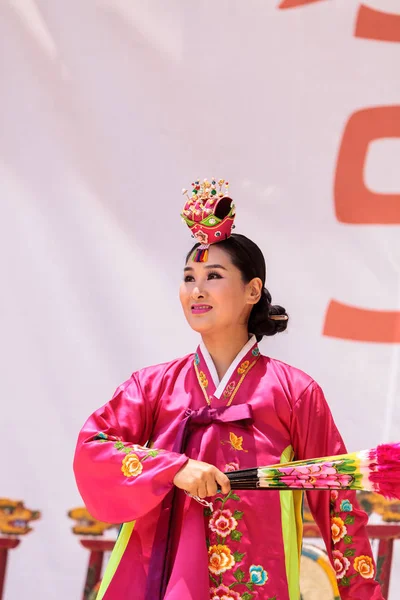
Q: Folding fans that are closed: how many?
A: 1